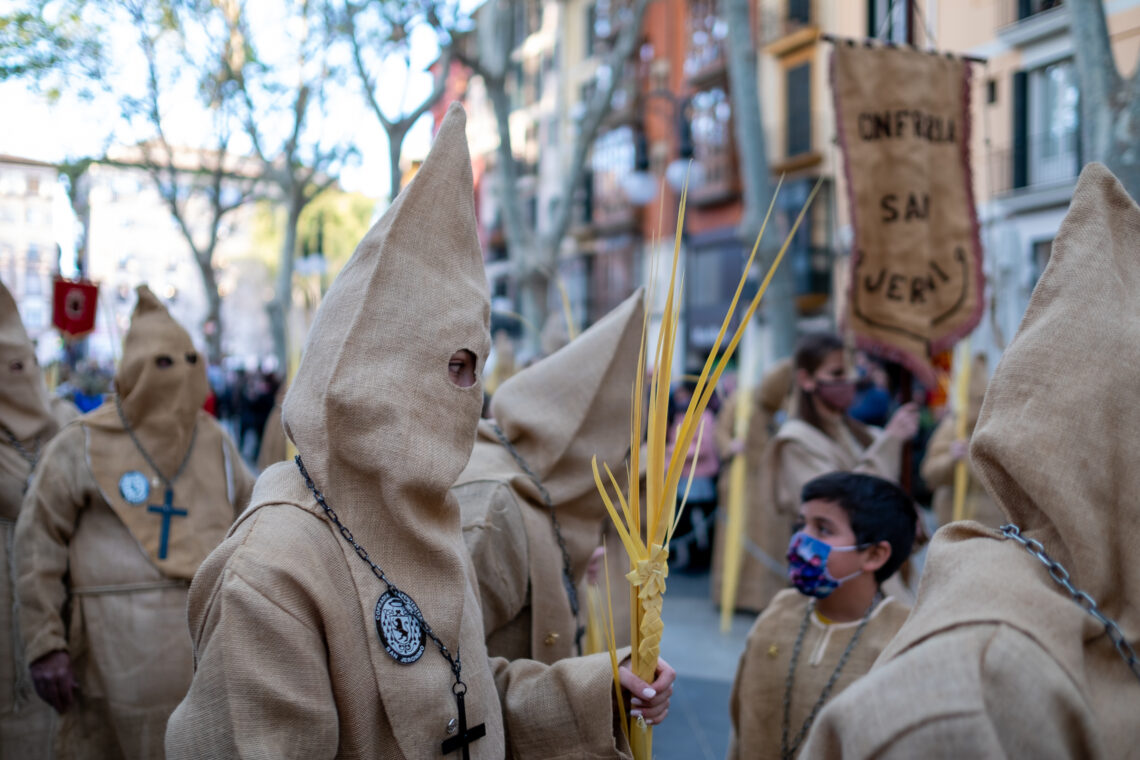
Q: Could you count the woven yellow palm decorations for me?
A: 1